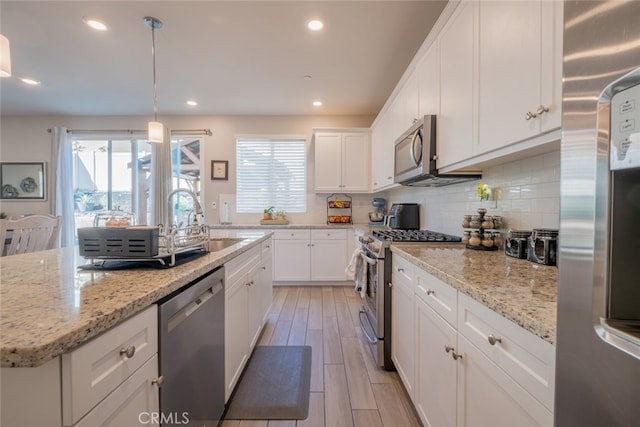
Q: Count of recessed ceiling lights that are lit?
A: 5